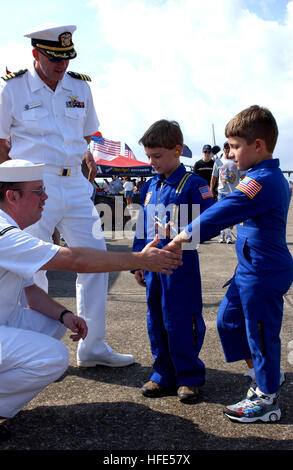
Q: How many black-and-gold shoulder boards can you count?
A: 2